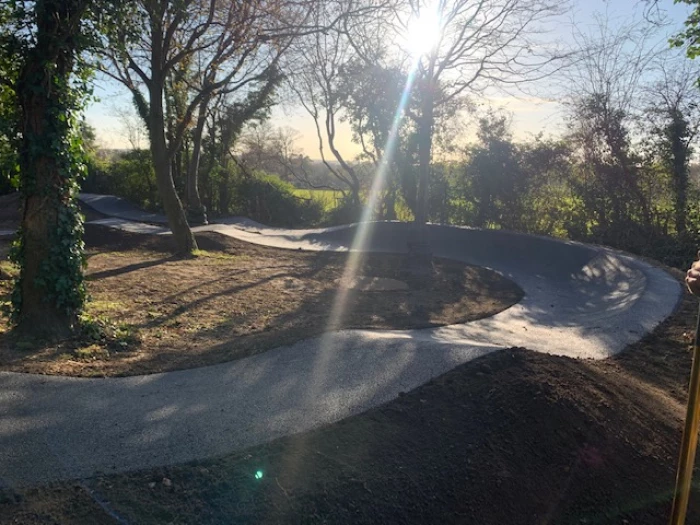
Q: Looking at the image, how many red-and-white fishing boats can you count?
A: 0